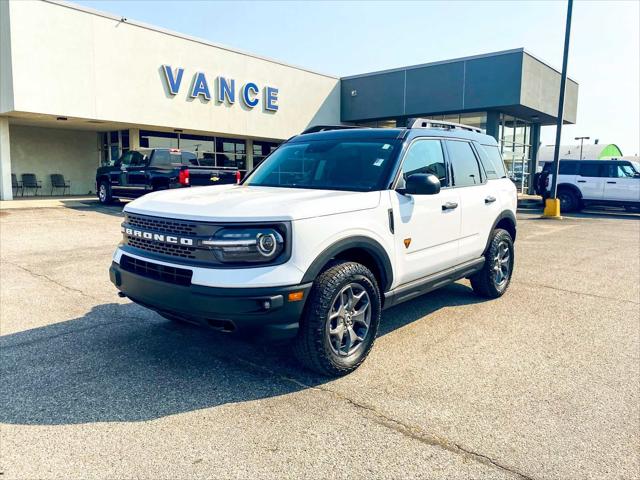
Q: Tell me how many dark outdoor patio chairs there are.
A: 3